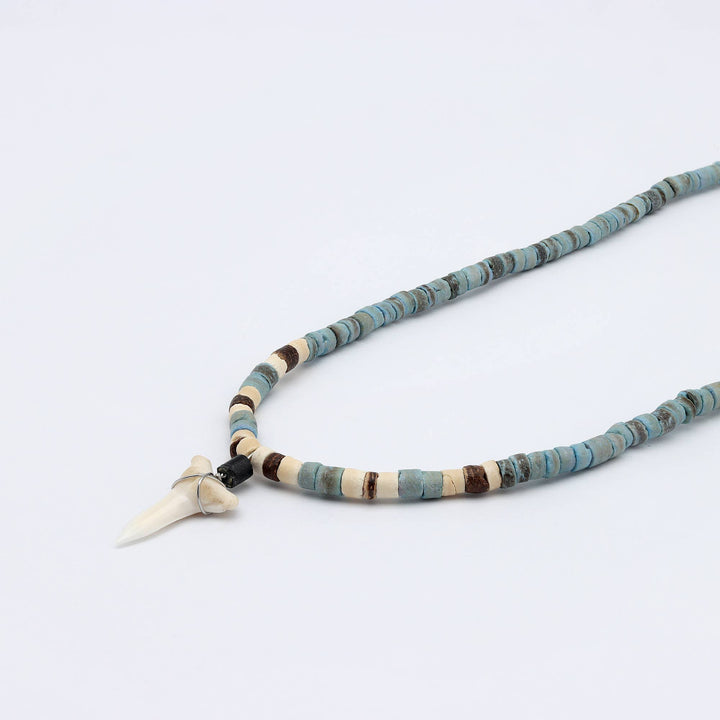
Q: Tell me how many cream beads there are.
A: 12